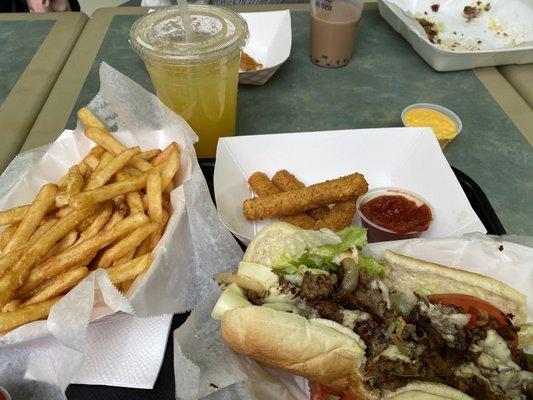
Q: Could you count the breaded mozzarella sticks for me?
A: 4